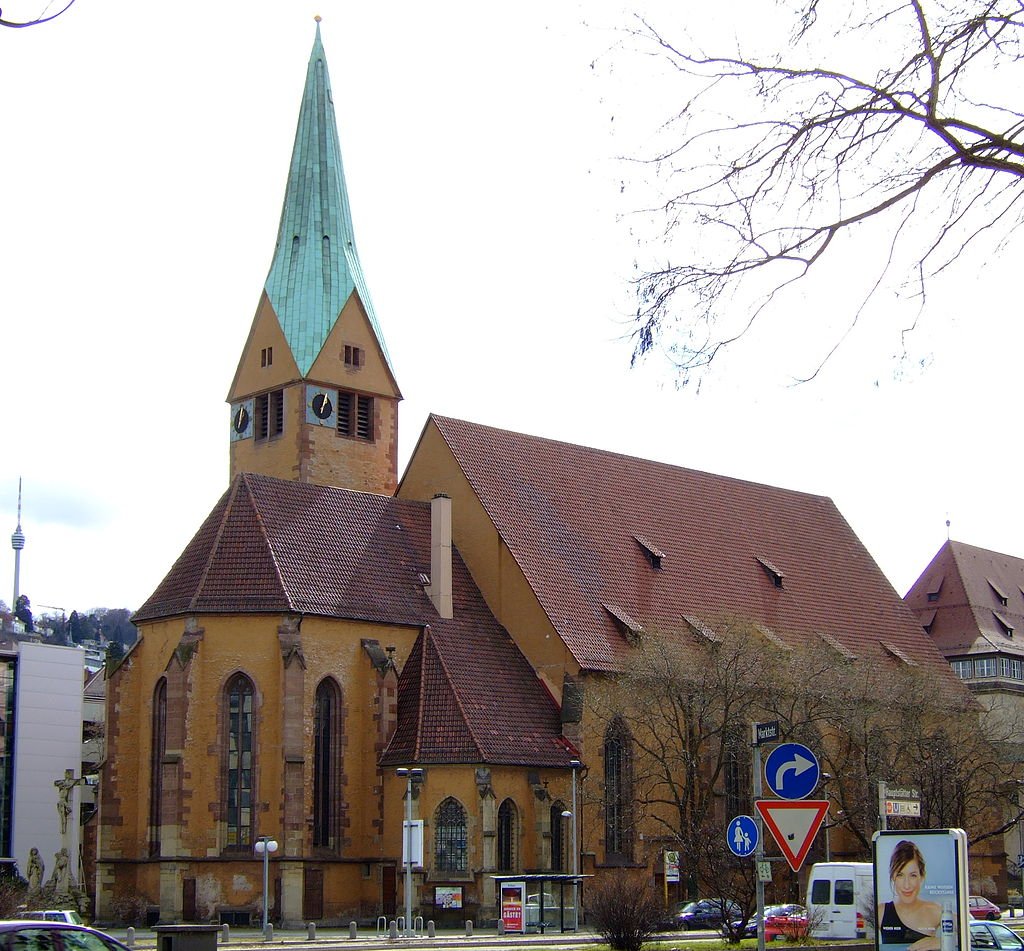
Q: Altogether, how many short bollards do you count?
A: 9